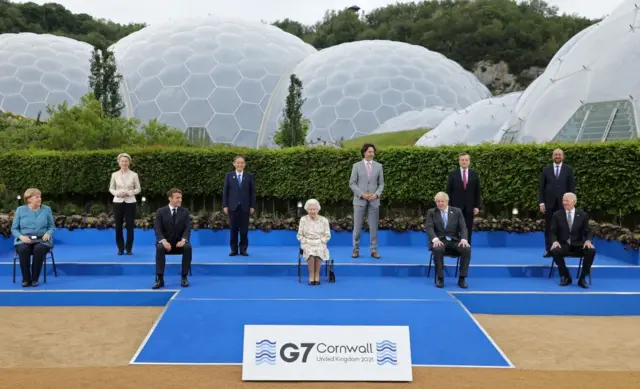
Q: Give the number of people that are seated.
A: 5